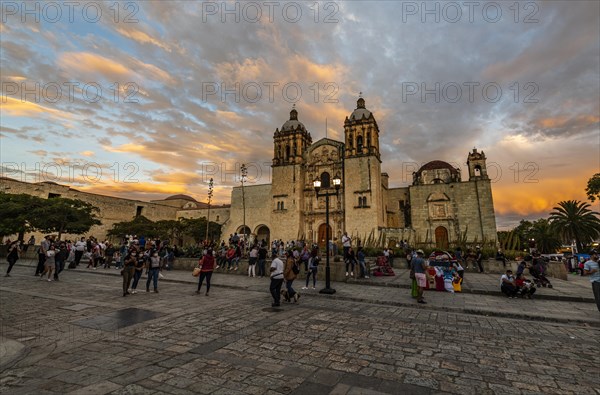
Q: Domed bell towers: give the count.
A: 2